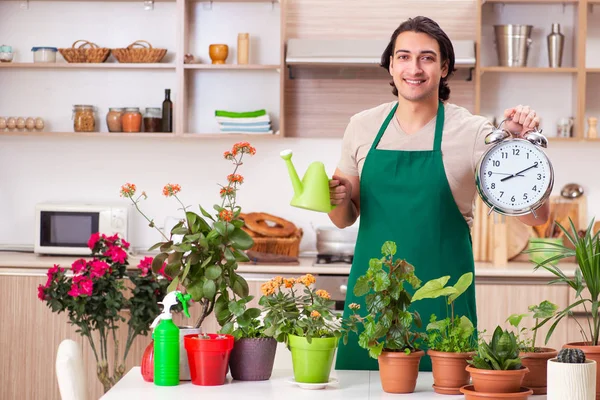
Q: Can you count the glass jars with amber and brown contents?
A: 4